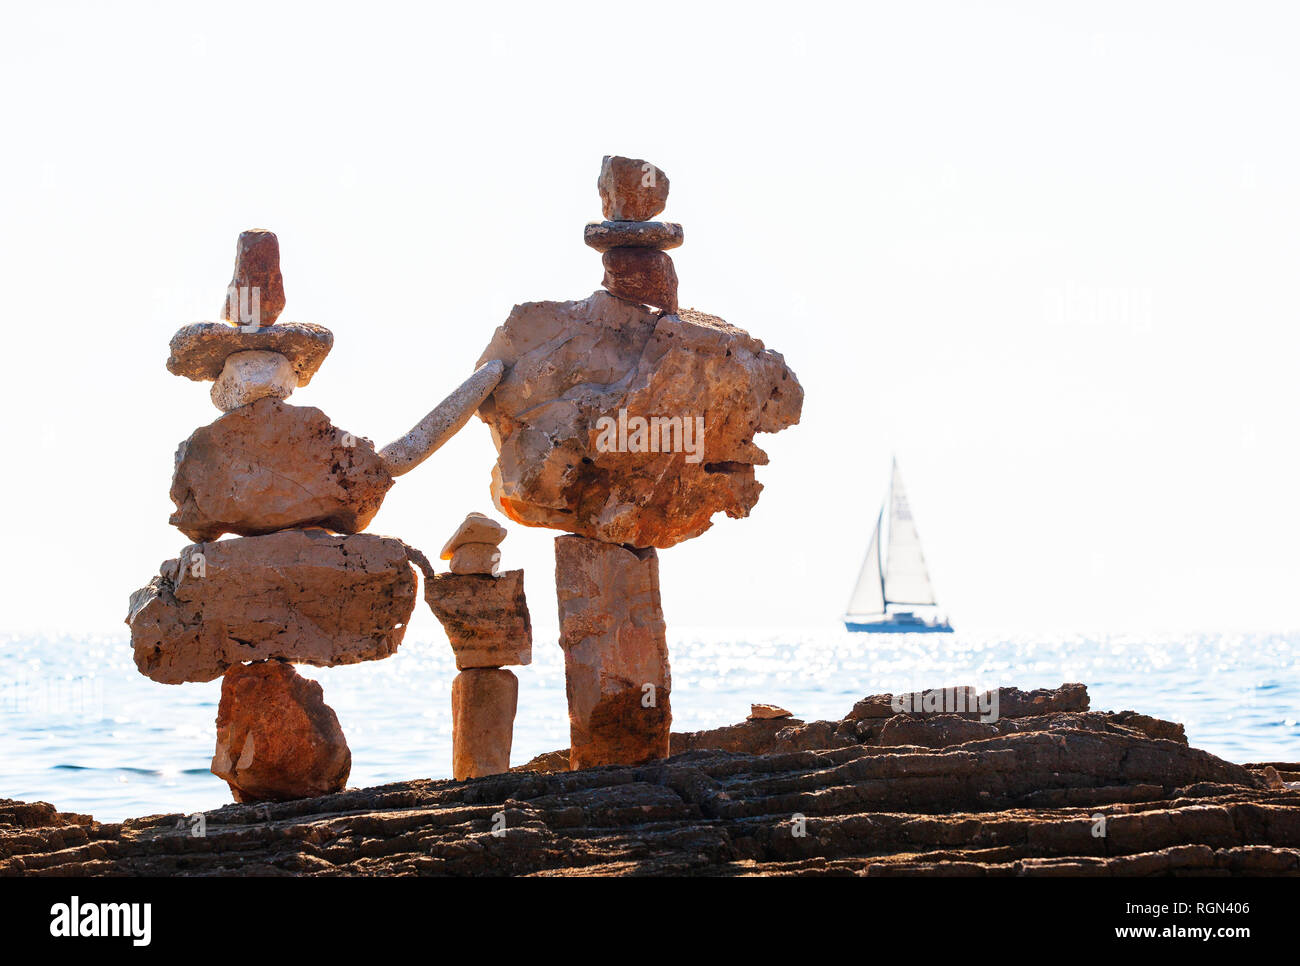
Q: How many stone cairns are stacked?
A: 3